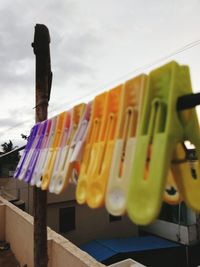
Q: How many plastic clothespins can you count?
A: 13